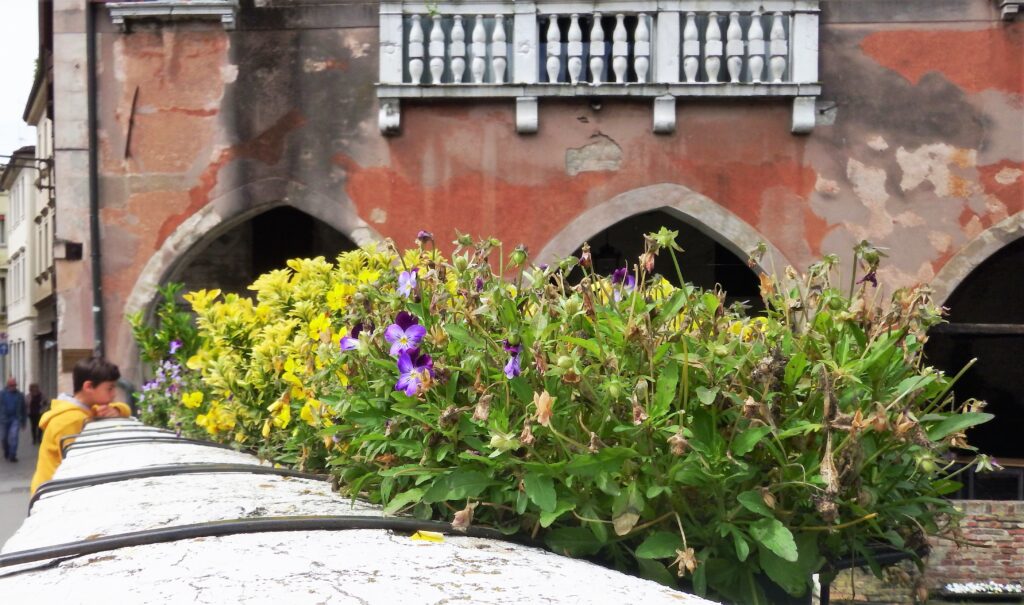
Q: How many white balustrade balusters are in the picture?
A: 15